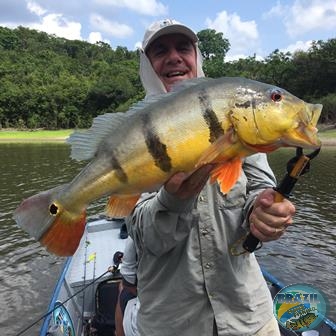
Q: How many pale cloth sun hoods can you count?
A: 1